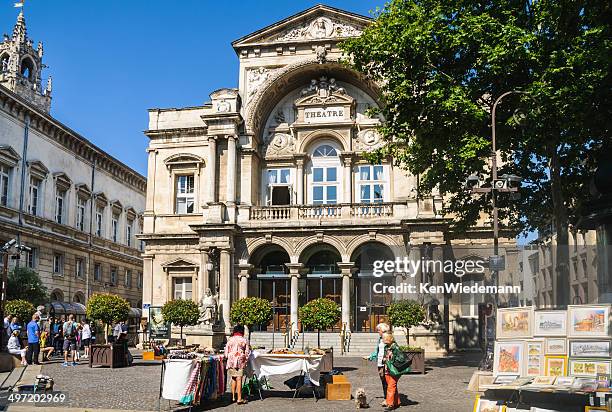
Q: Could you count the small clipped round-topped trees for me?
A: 6